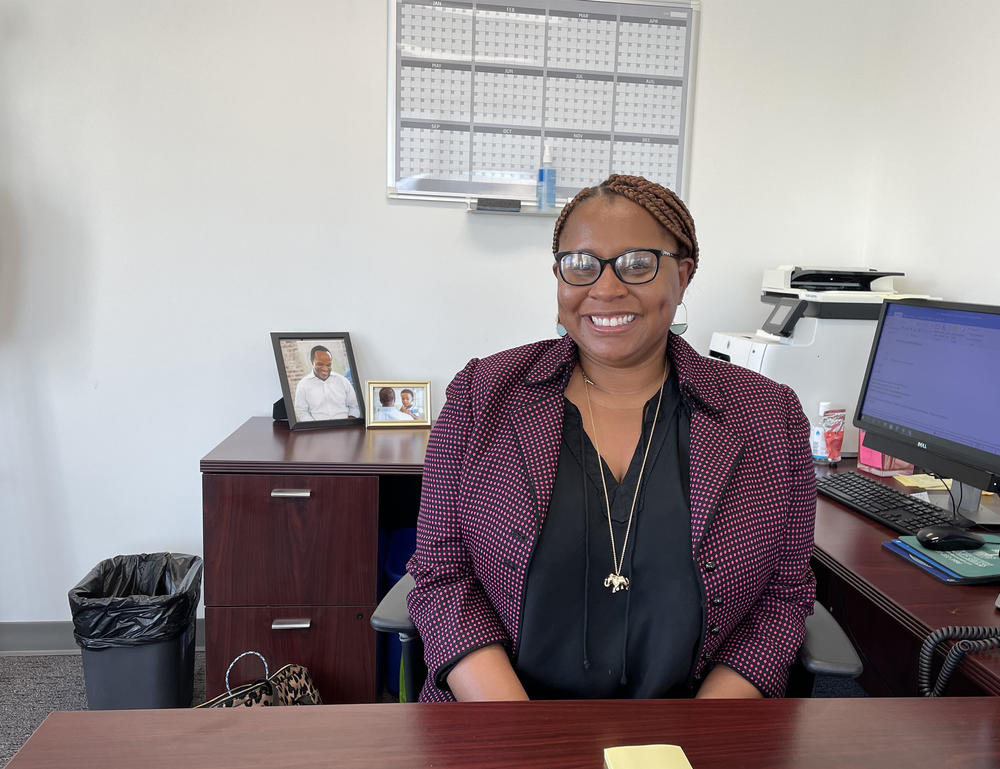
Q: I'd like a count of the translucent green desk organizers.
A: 0